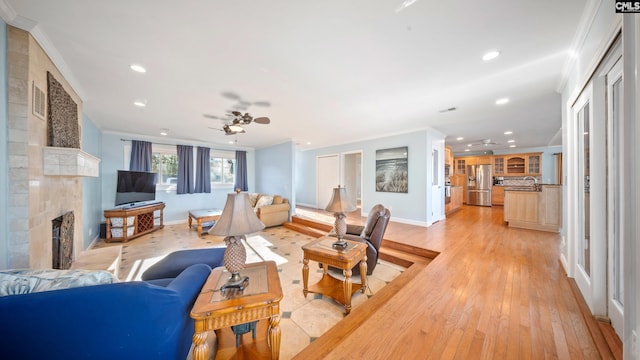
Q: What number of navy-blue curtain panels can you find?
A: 4